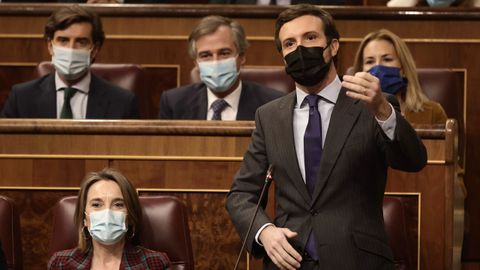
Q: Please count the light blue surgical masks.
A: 3